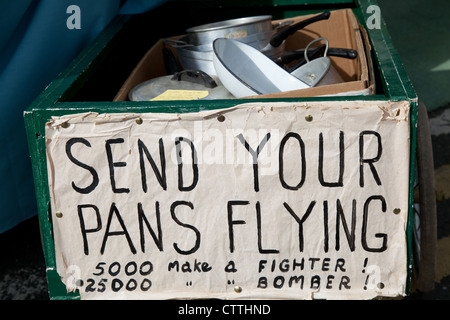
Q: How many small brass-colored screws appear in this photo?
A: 9